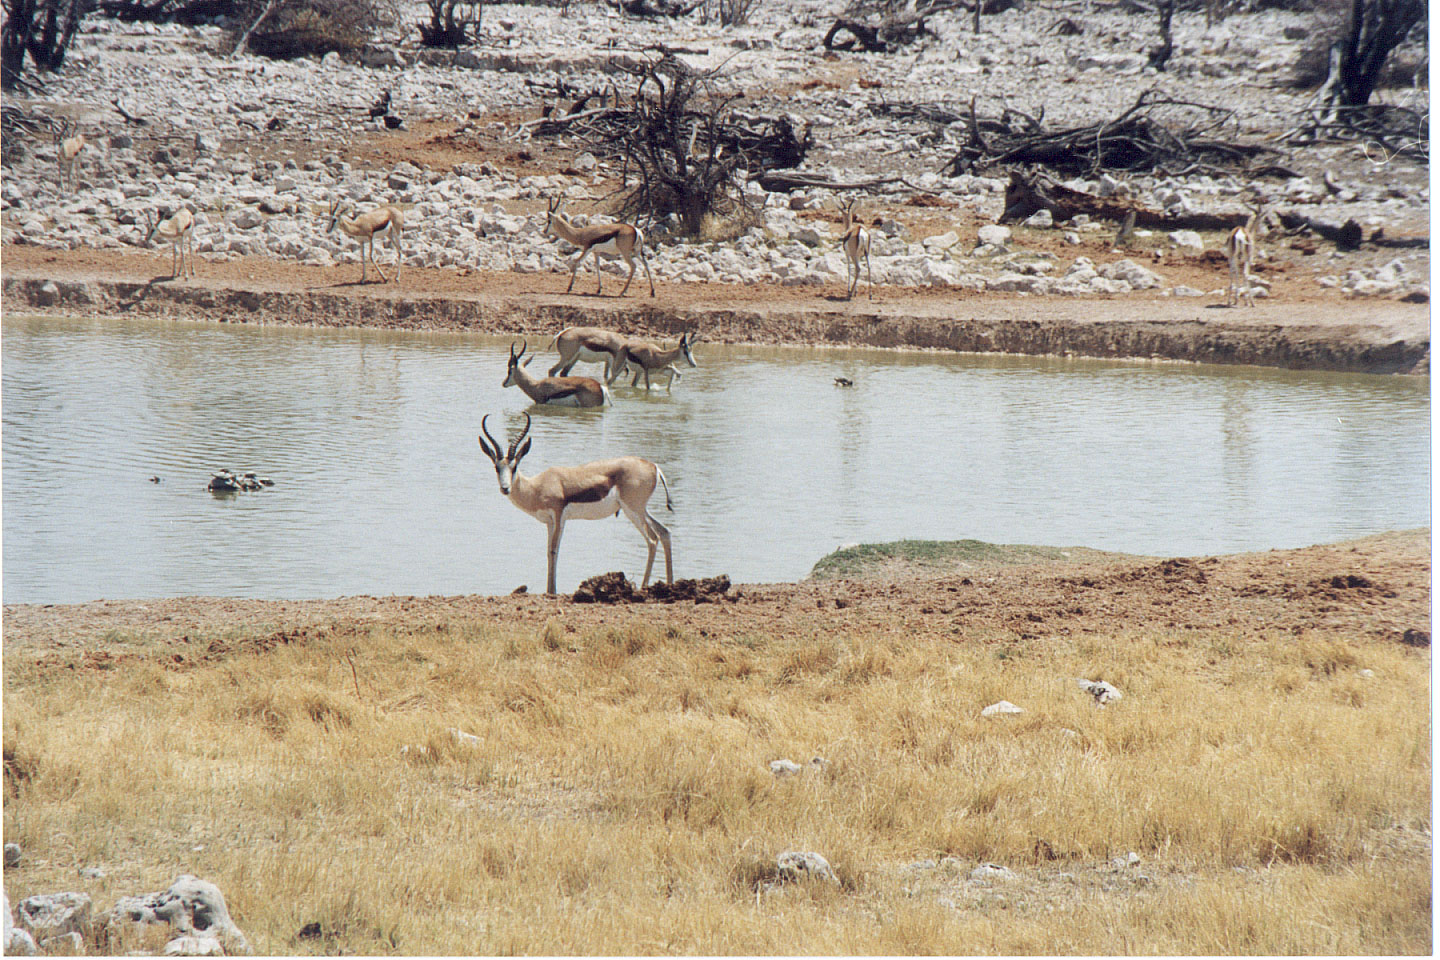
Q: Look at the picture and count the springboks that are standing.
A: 9